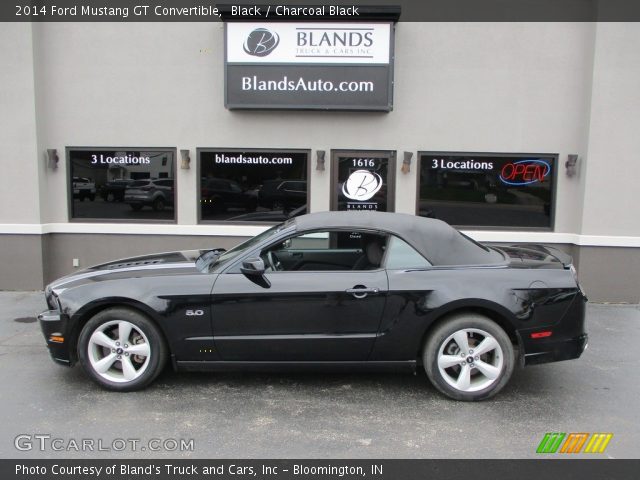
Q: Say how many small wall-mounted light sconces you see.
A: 5